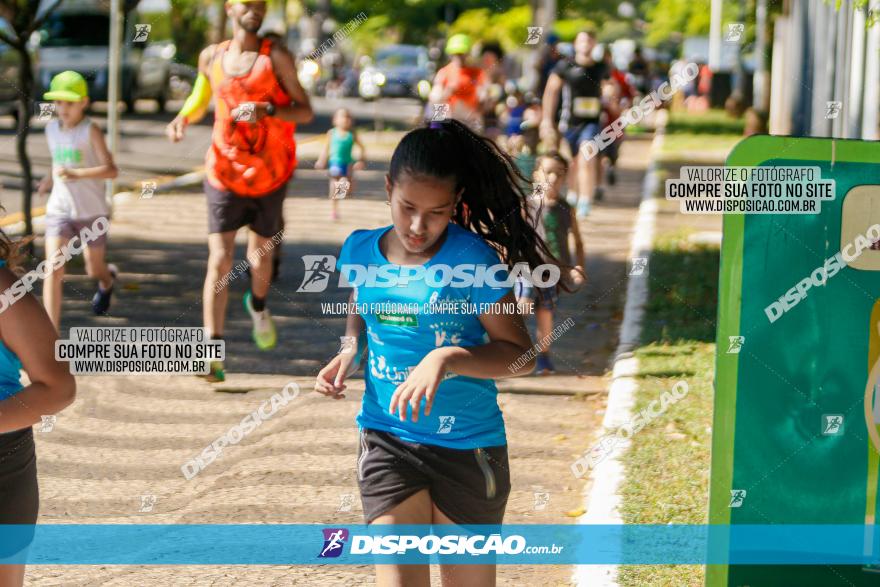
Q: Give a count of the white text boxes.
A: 2